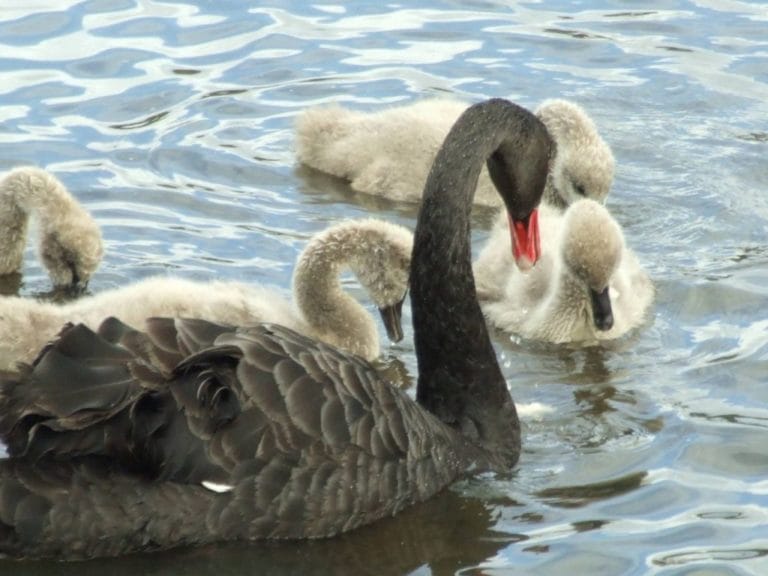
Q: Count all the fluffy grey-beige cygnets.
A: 4